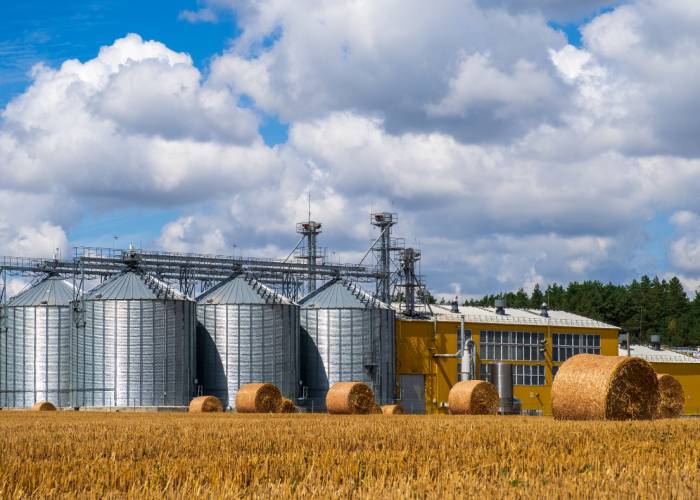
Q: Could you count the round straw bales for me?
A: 10